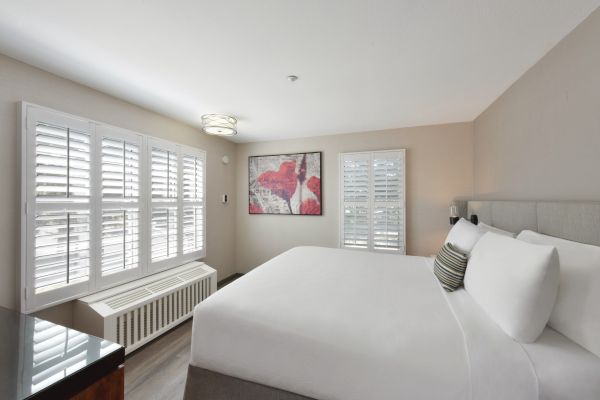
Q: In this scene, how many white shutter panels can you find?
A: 6